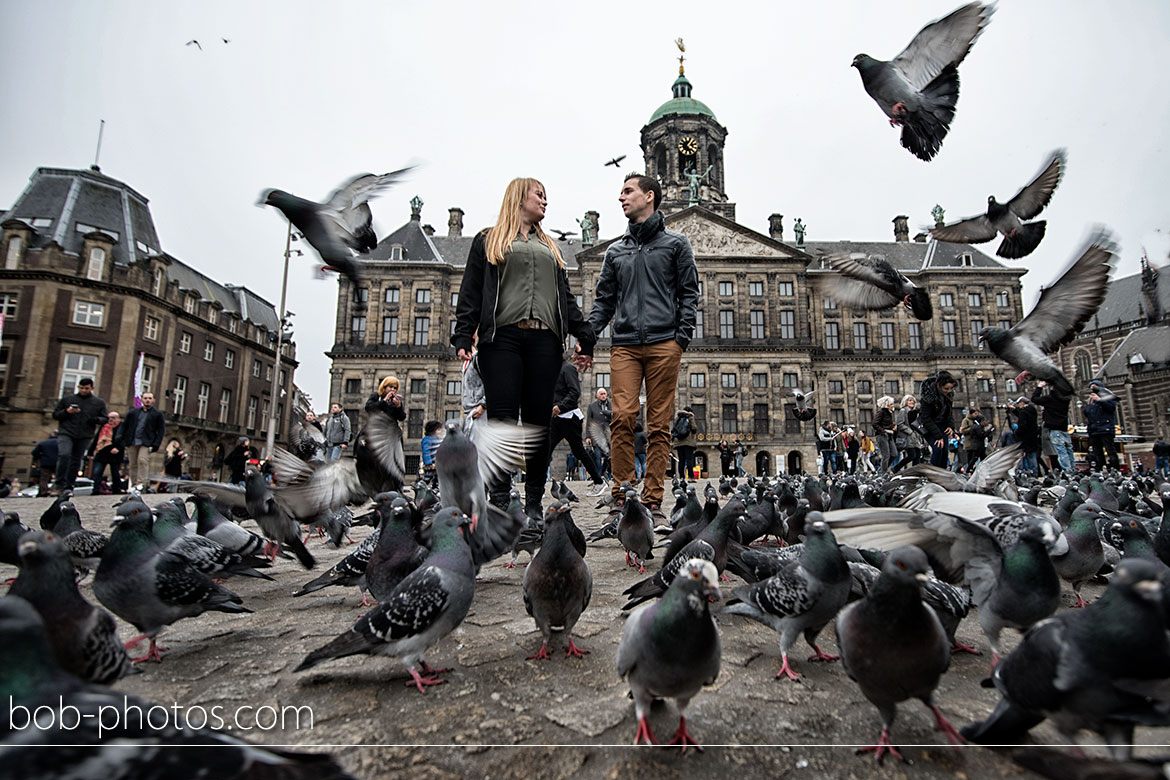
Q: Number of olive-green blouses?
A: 1